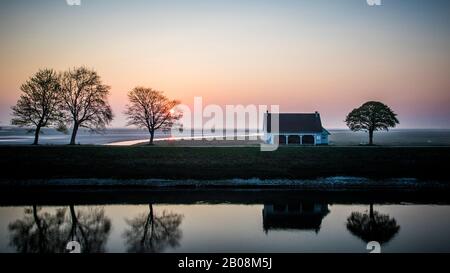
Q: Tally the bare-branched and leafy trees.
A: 4